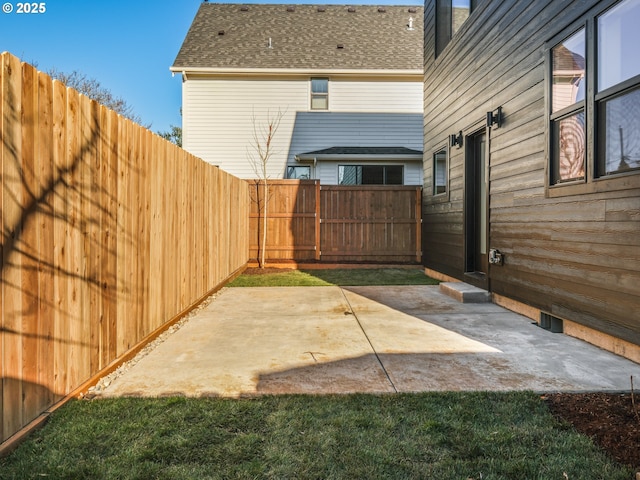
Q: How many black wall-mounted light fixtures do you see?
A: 2